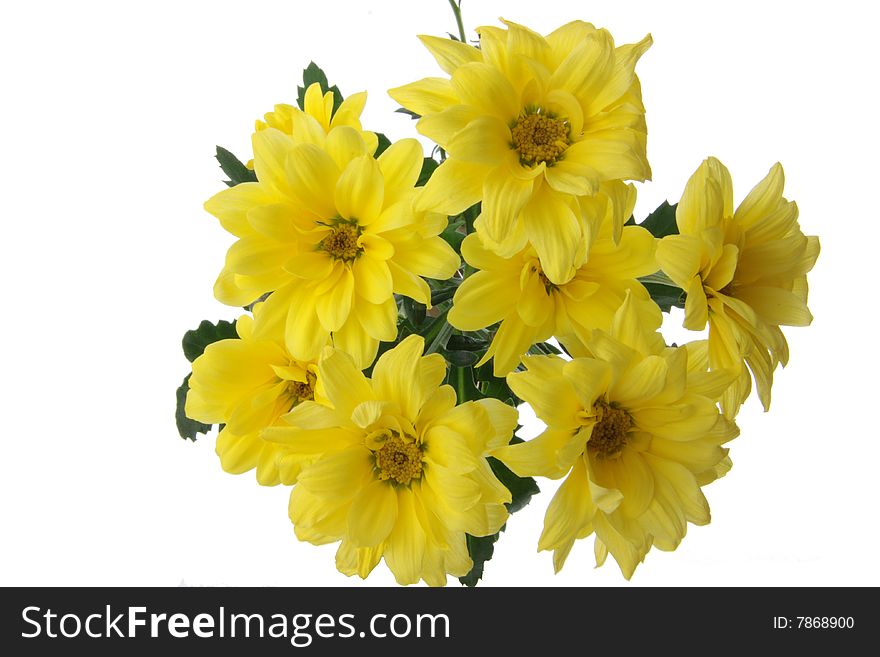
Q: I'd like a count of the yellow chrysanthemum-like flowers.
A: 8